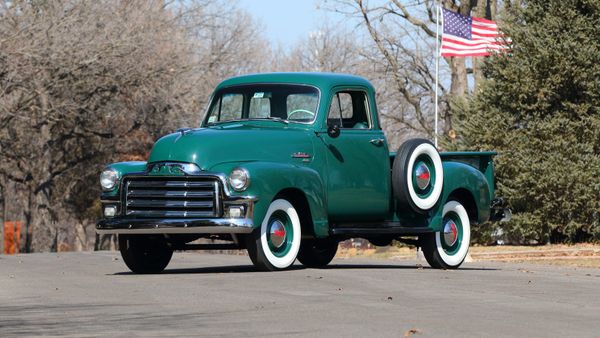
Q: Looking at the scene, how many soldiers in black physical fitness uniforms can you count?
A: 0